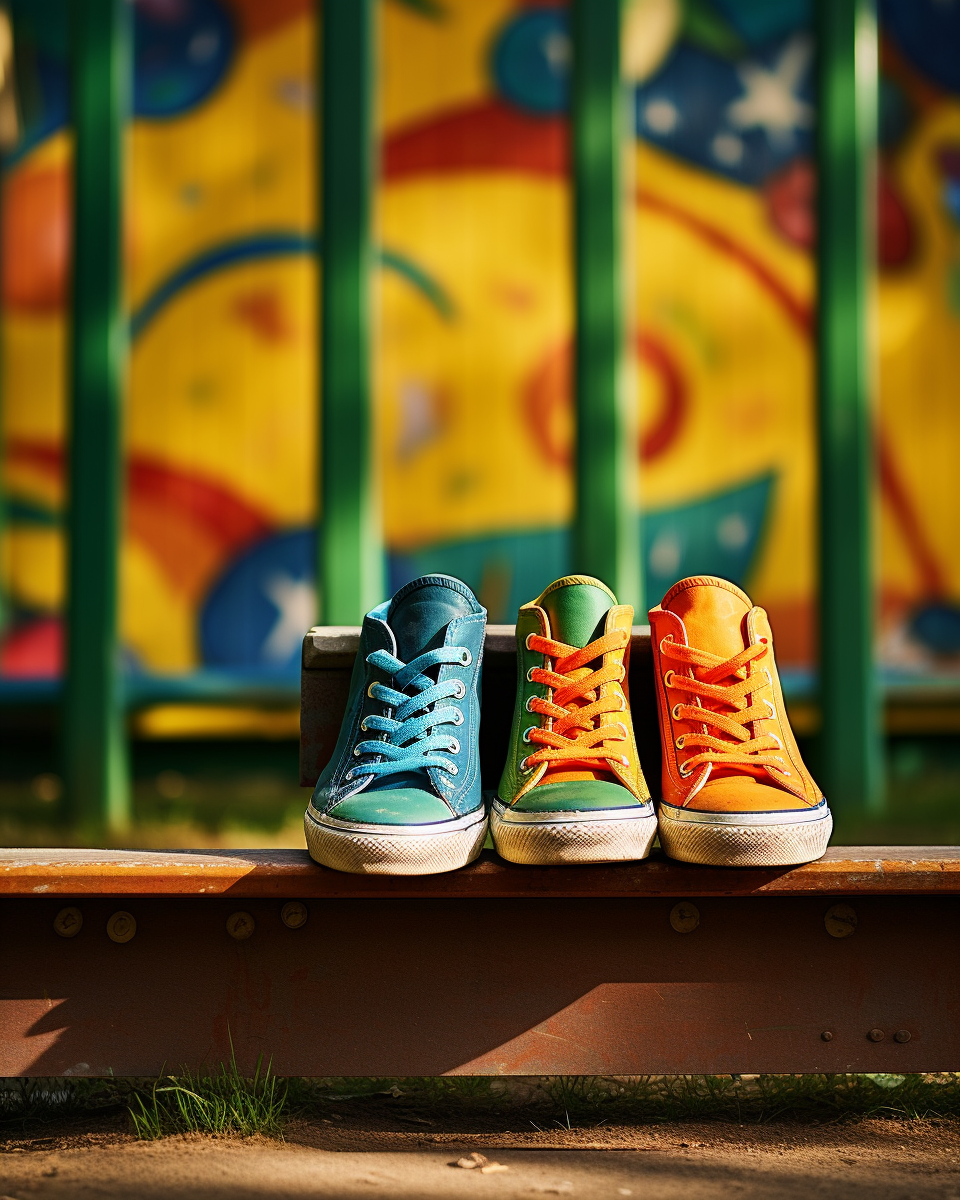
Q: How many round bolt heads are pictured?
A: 9